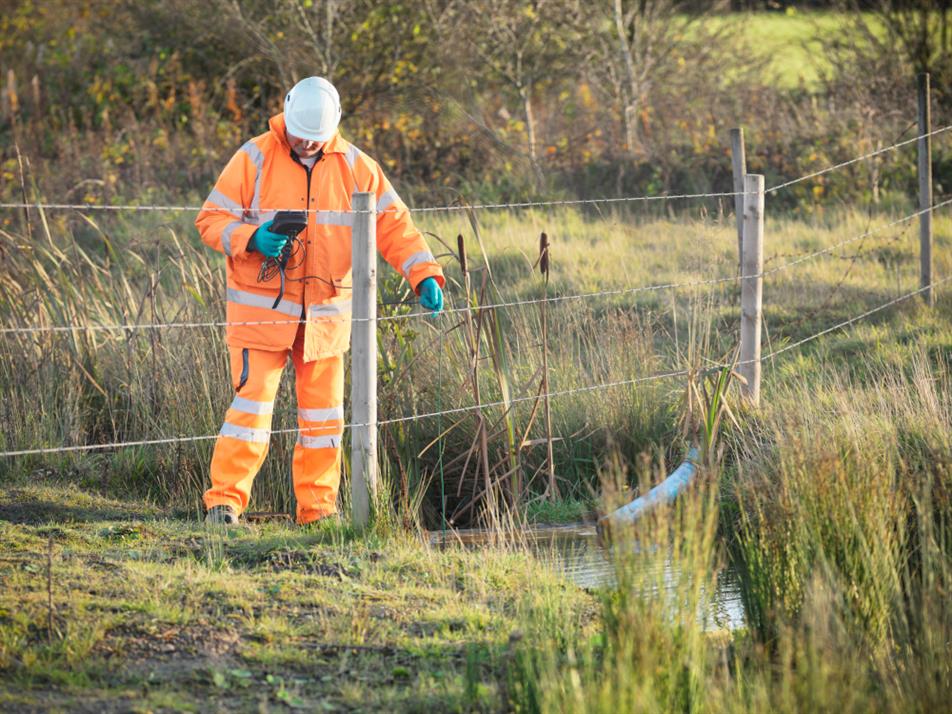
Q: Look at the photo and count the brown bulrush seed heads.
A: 2